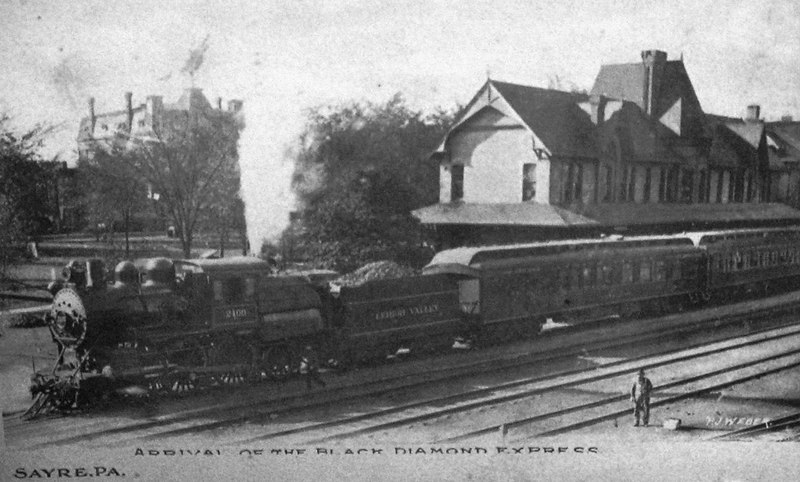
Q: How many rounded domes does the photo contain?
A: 2